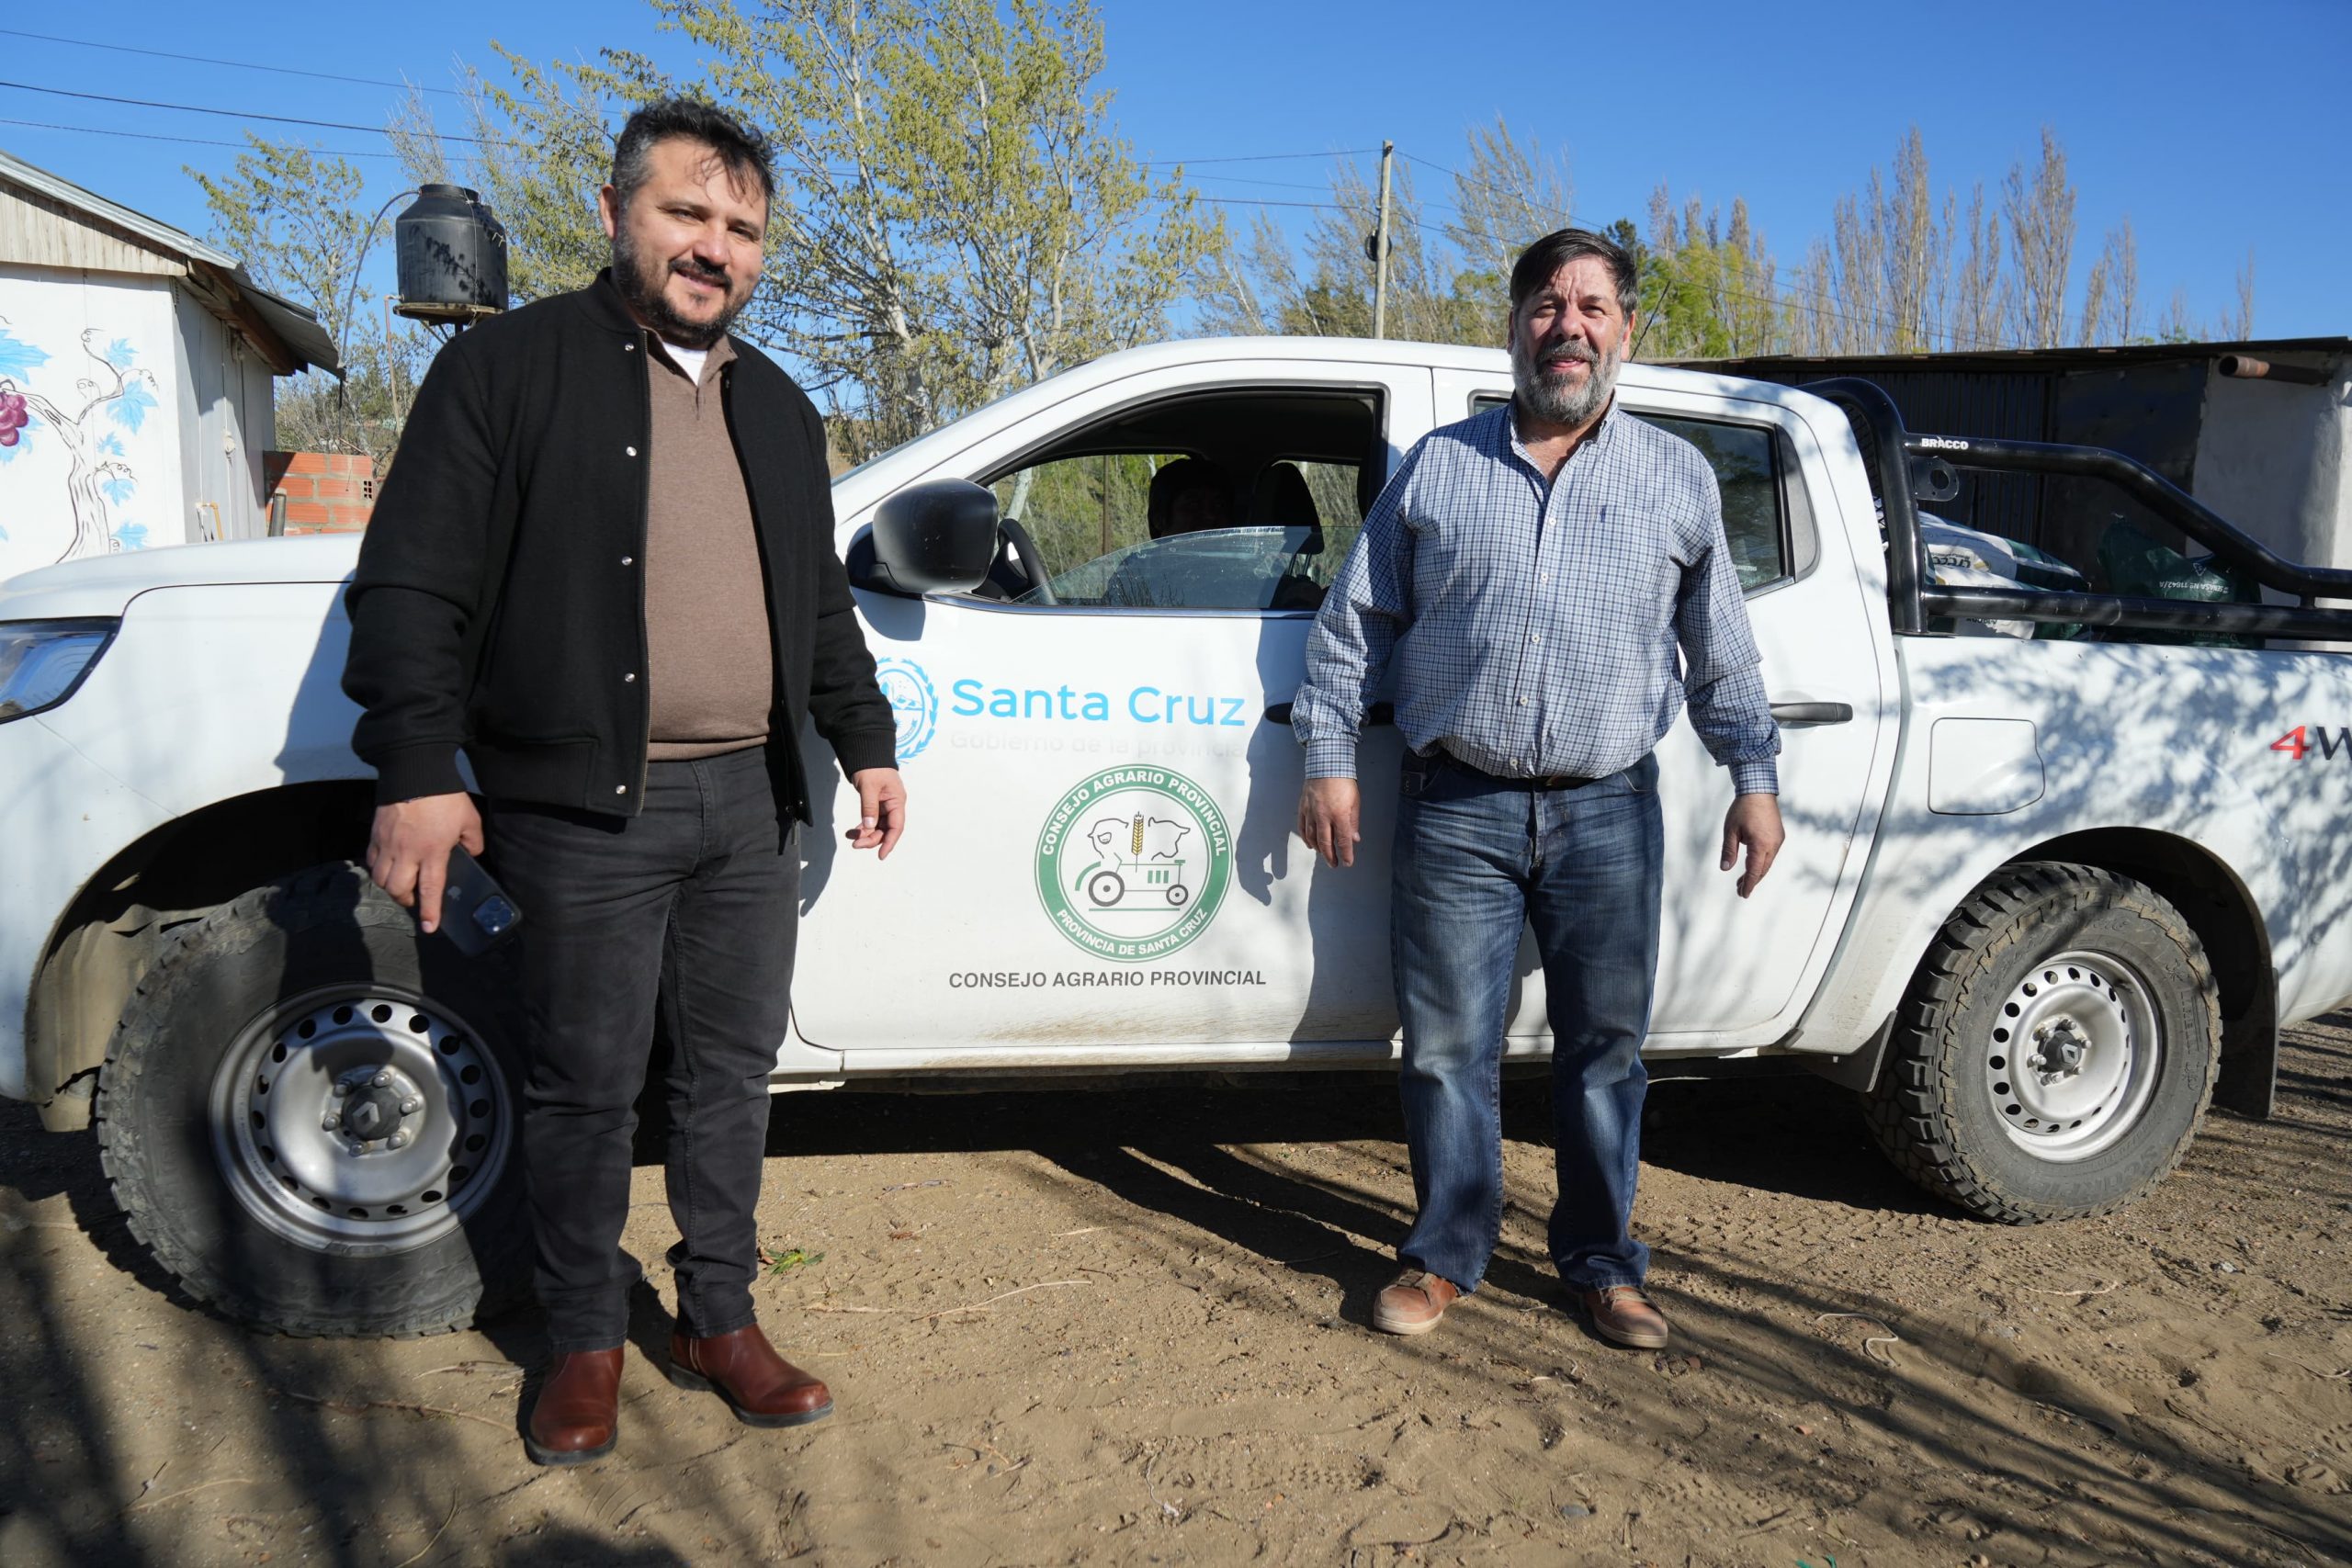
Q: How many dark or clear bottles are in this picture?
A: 0